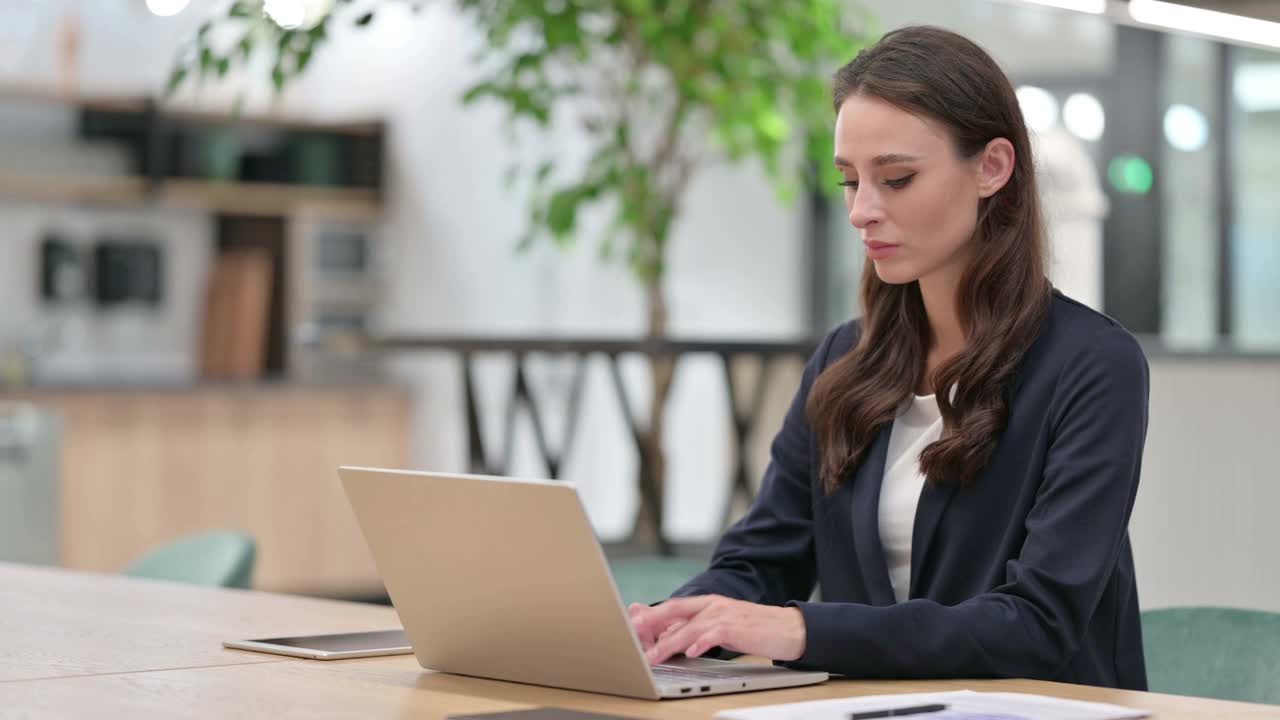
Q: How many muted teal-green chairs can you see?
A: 3